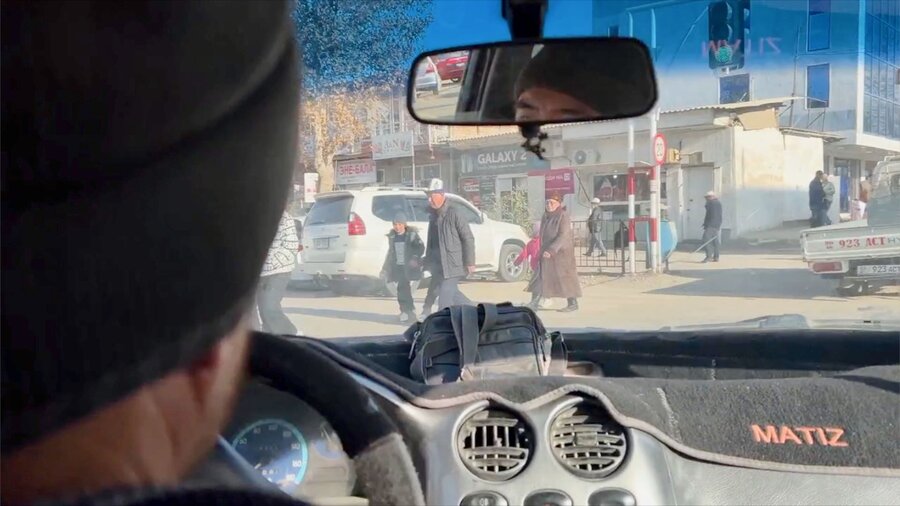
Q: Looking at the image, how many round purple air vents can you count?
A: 0